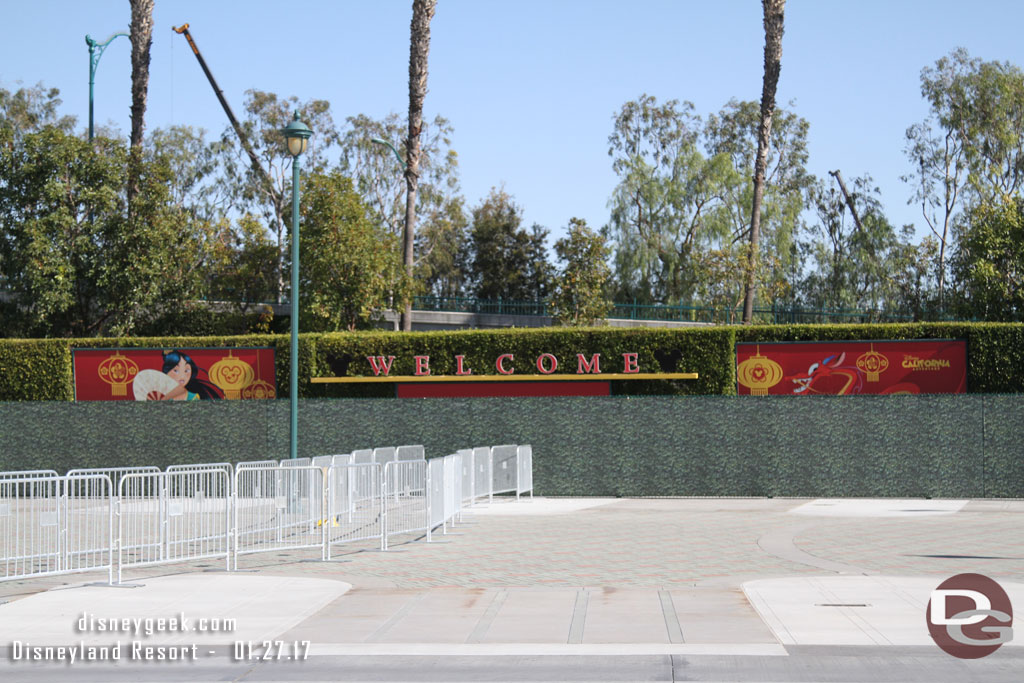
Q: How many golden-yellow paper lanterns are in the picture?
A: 5